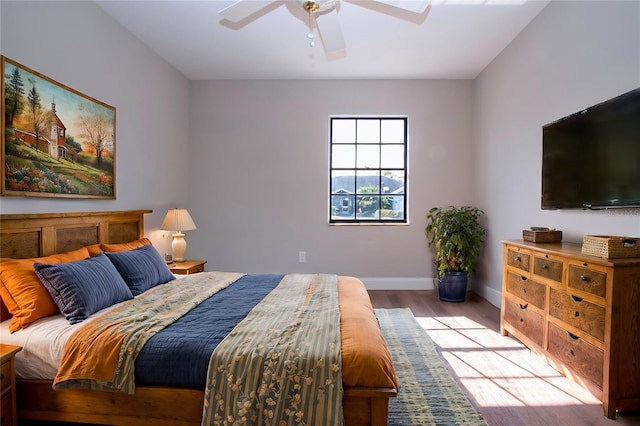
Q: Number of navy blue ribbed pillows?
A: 2